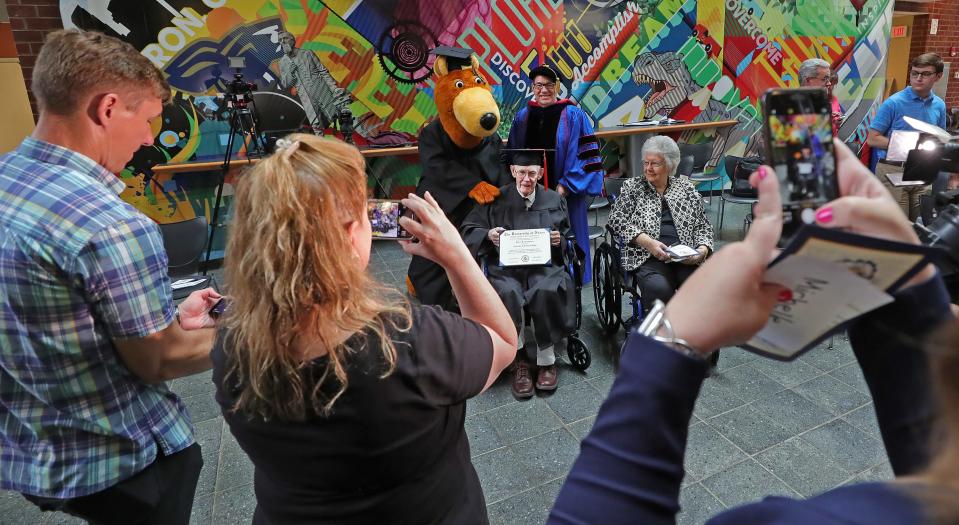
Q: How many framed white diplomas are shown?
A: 1